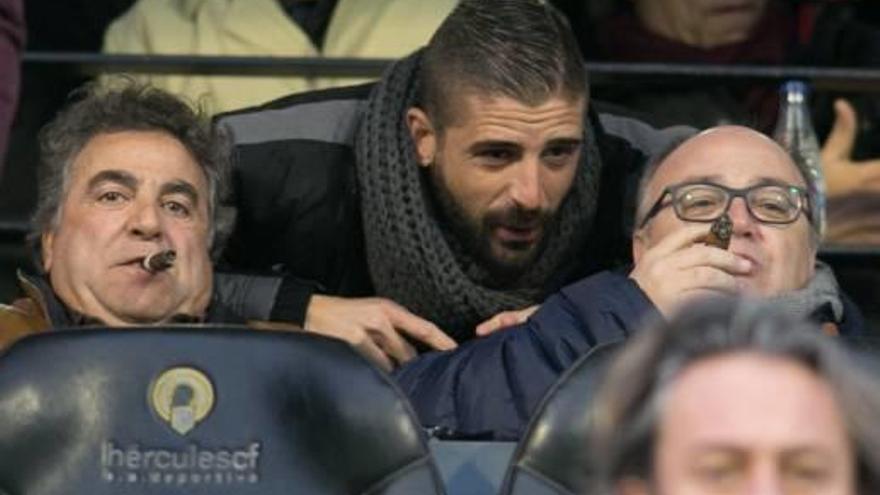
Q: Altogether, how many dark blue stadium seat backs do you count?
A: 2